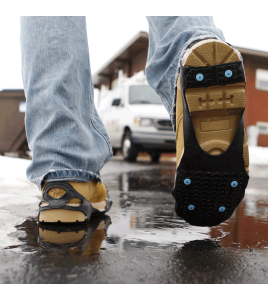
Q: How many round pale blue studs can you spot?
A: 6